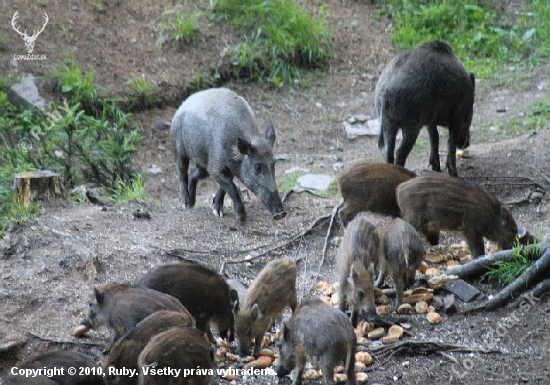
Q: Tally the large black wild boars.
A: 1